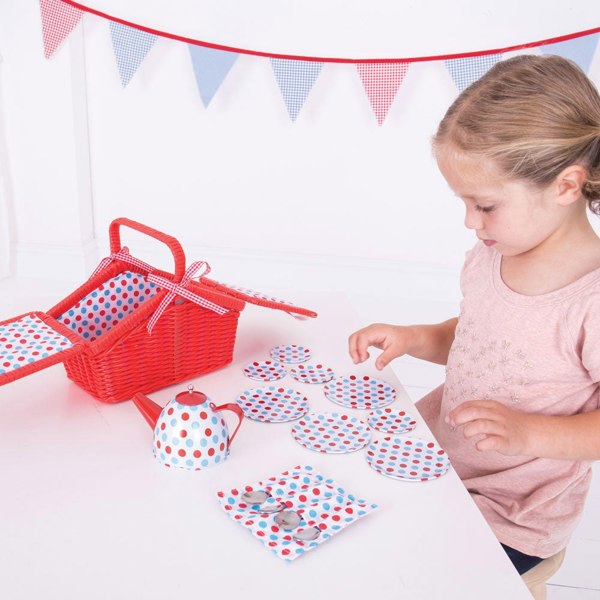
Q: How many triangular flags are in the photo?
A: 7